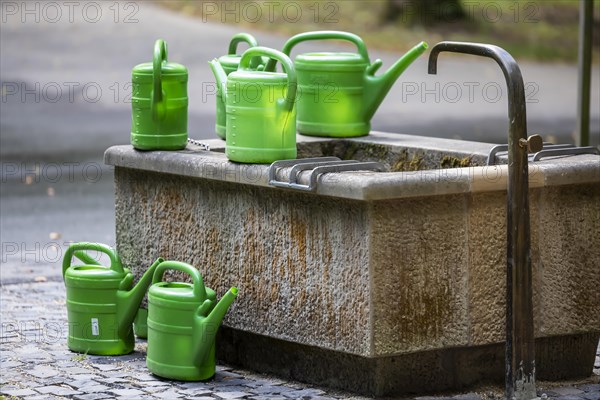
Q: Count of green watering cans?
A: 7